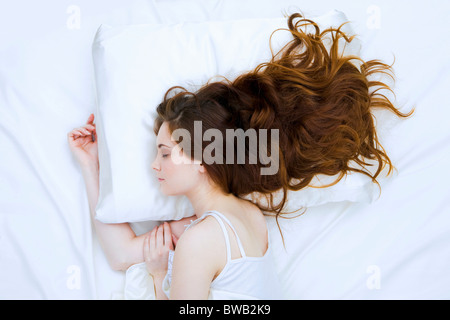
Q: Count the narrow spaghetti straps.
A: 2